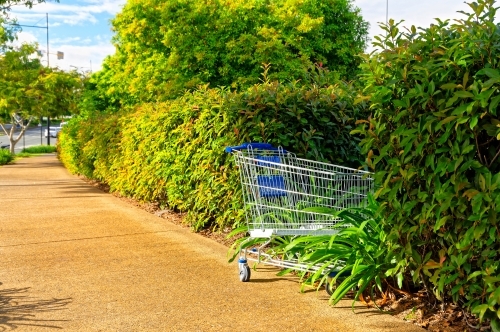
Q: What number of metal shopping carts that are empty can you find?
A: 1